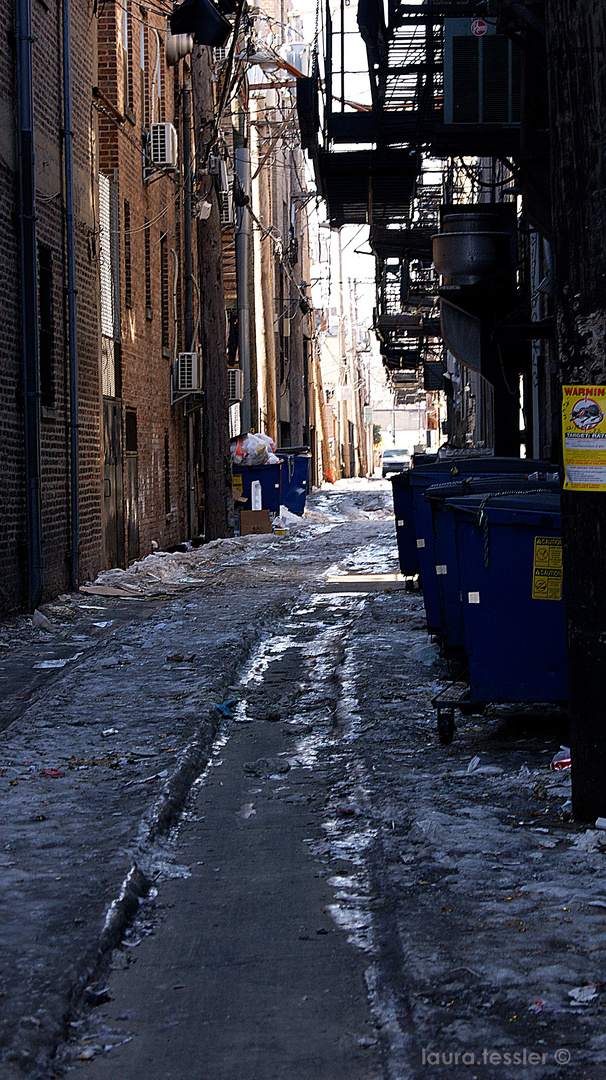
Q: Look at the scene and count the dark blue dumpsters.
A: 6